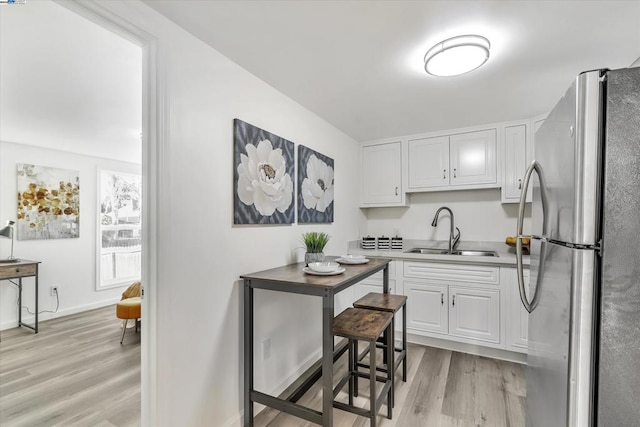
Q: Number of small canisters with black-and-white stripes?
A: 3